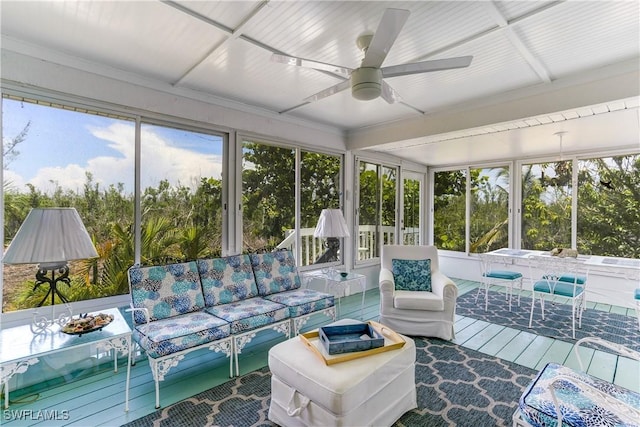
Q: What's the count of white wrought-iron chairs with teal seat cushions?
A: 4